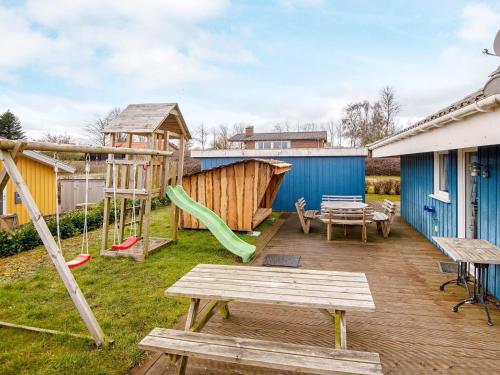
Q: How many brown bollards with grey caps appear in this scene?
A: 0